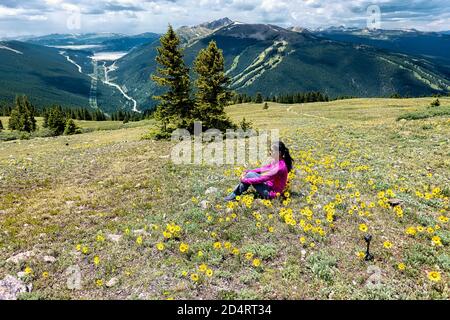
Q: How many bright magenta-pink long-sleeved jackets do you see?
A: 1